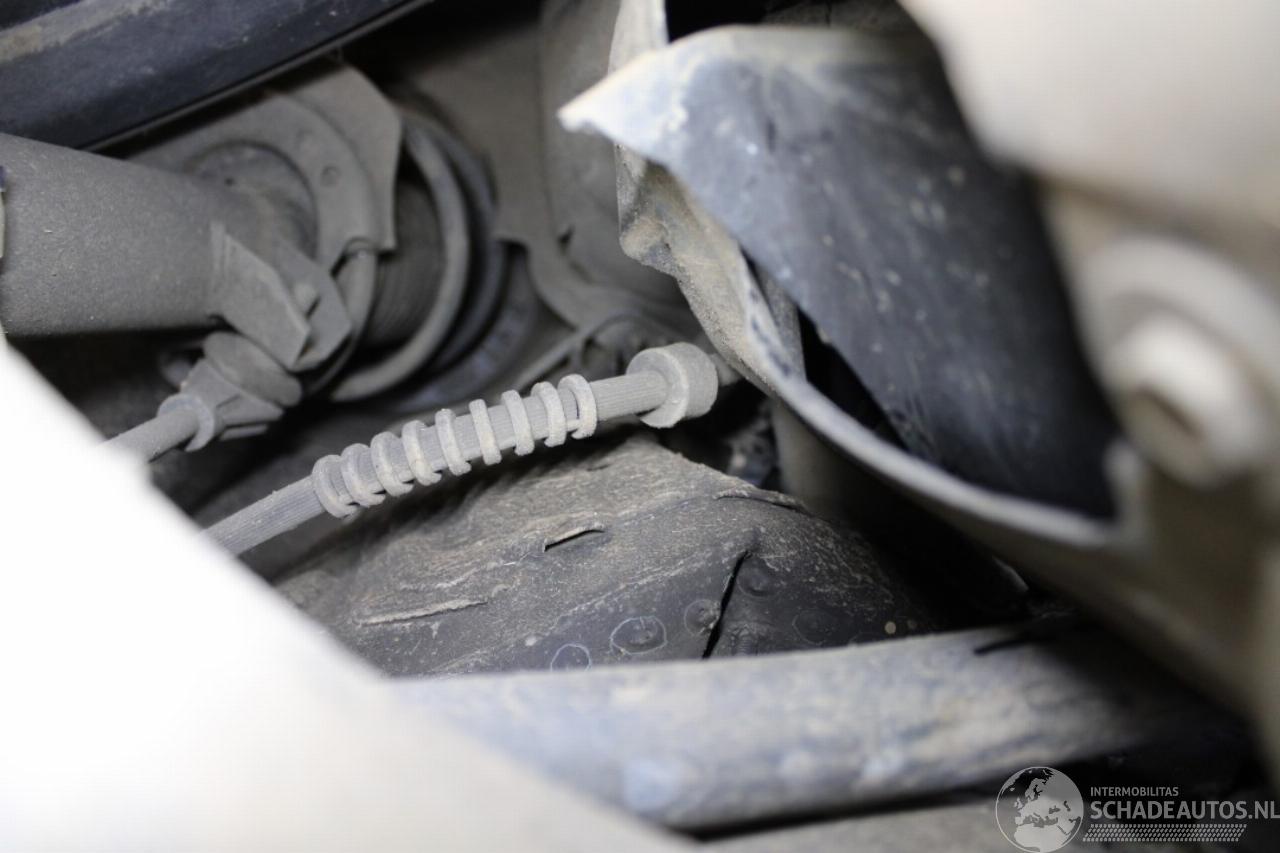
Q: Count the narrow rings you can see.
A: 9